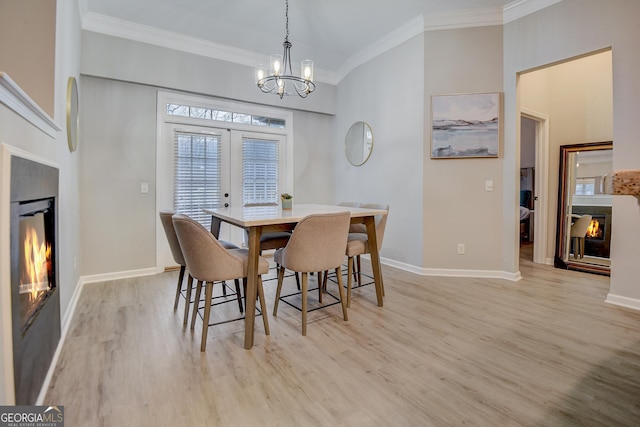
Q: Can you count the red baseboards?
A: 0